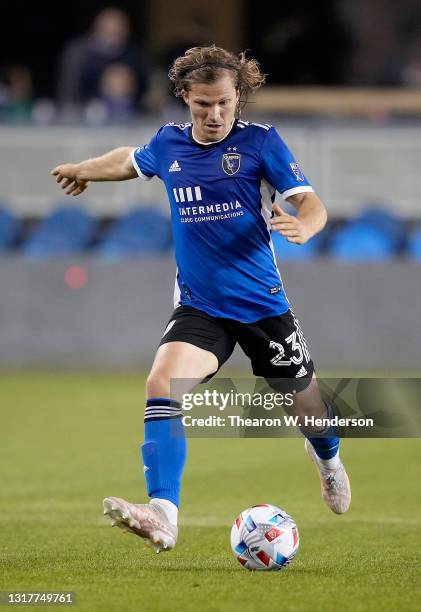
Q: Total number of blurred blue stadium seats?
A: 6